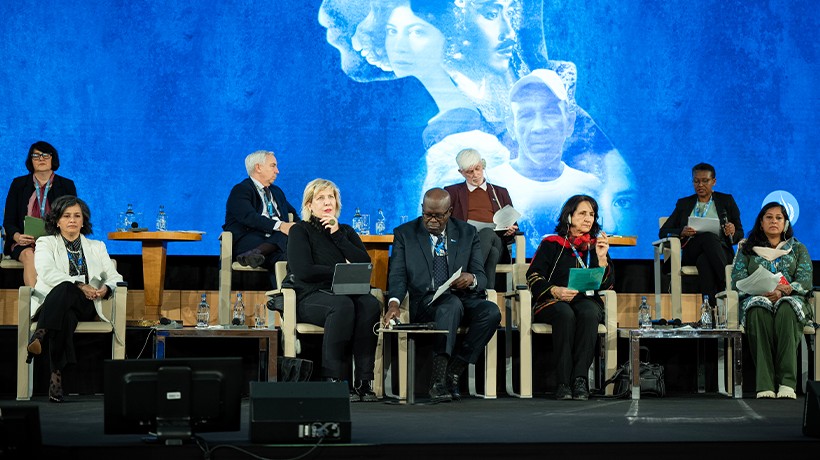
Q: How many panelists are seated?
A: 9